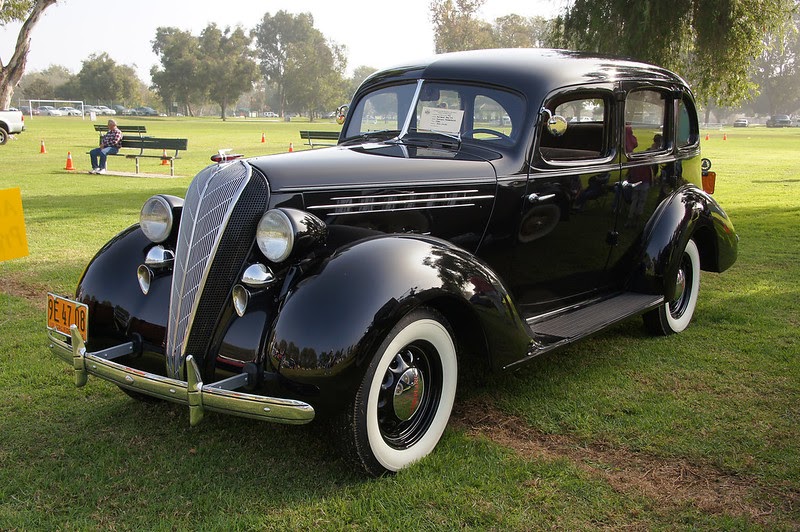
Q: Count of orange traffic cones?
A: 7